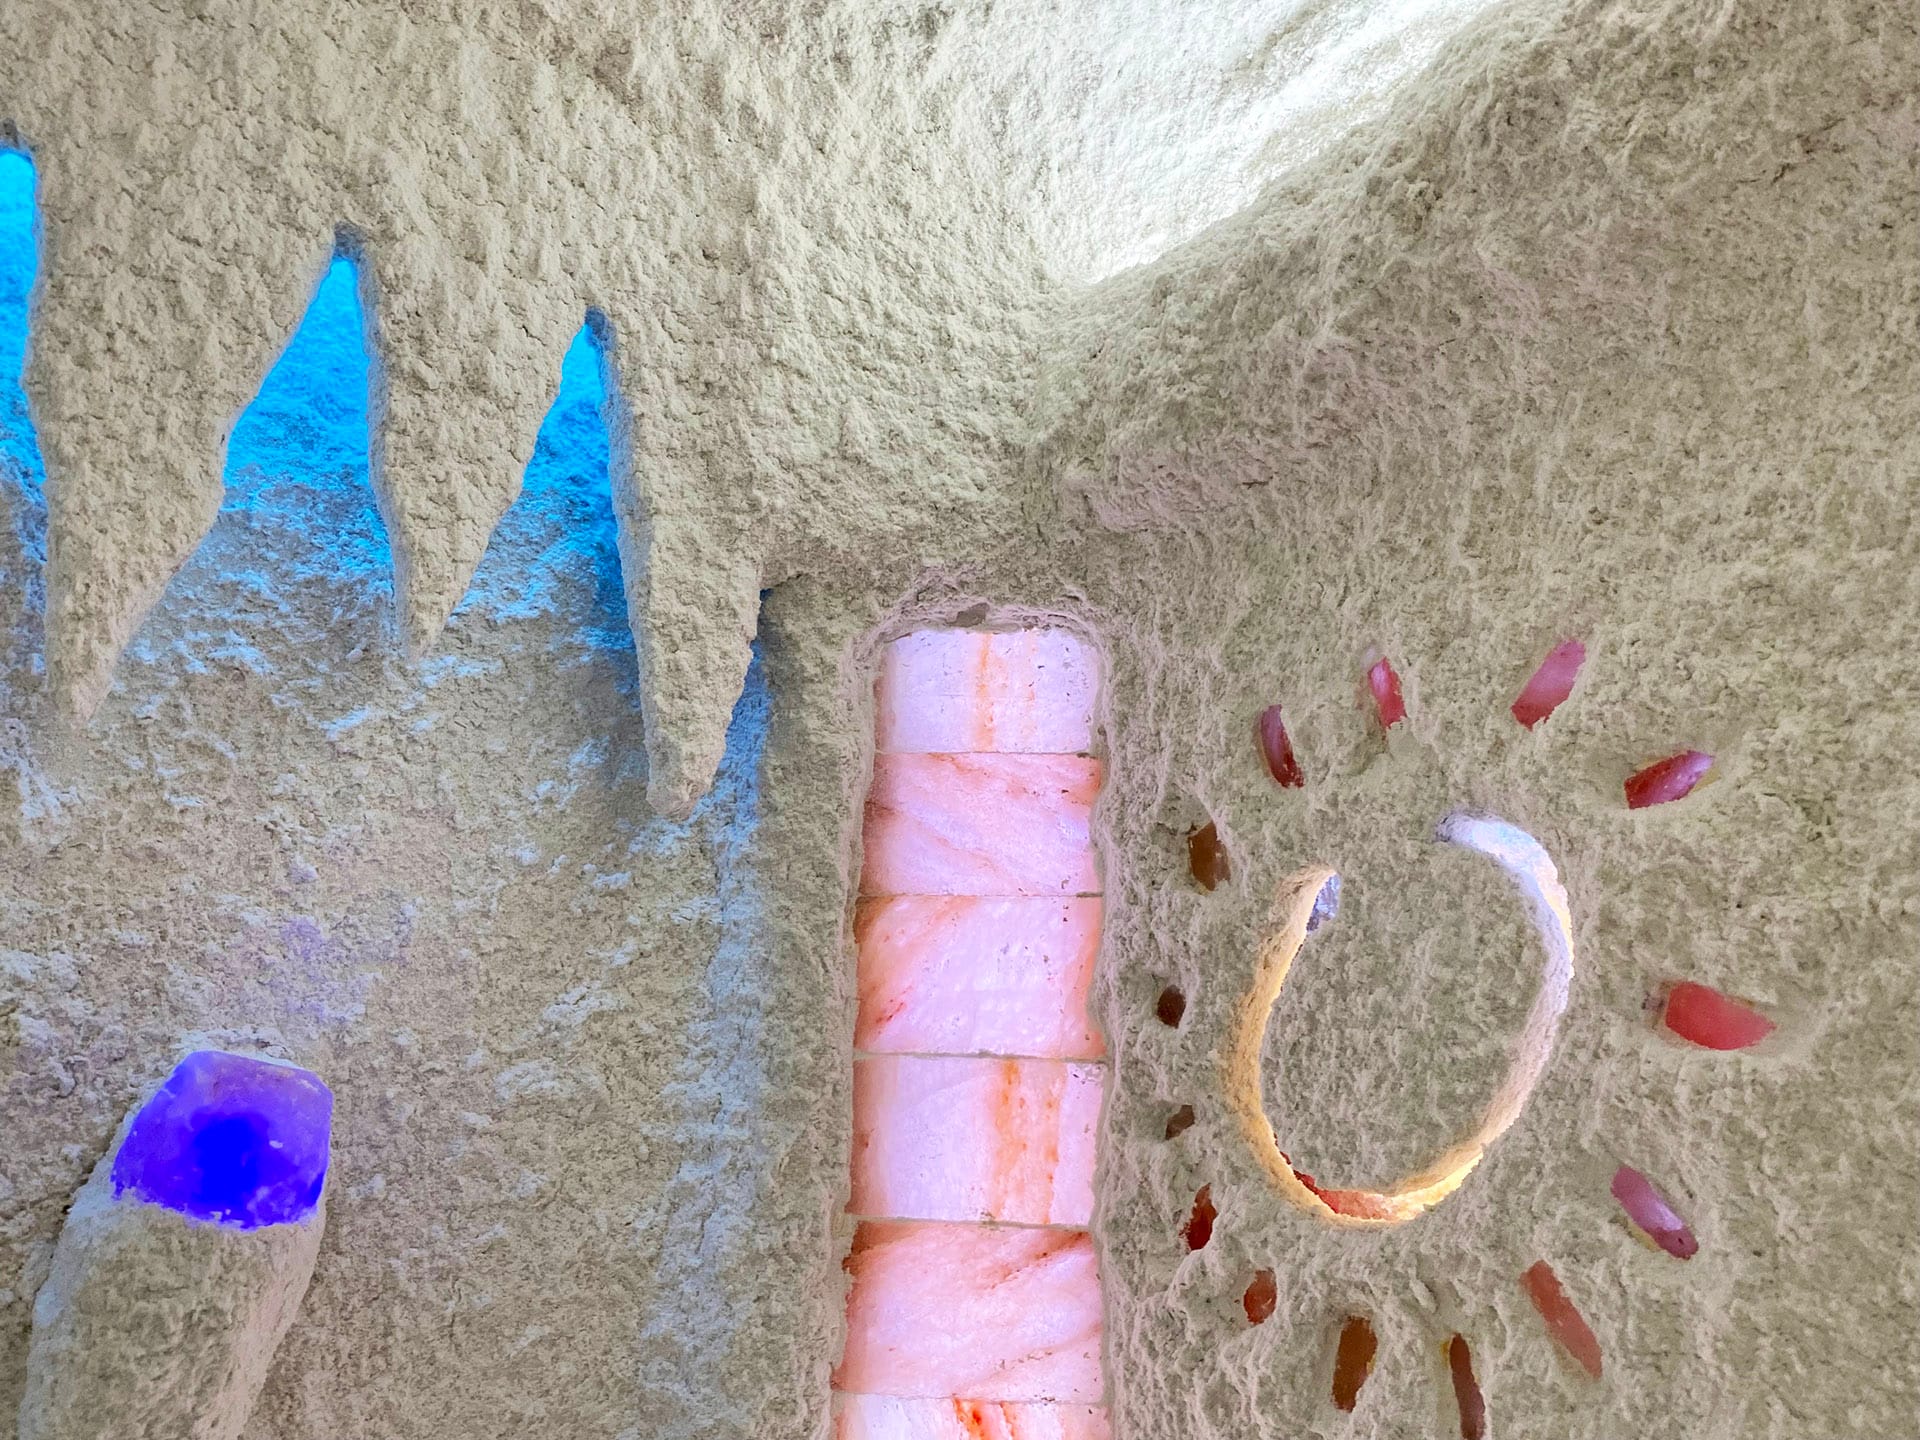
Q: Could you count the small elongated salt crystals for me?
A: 14